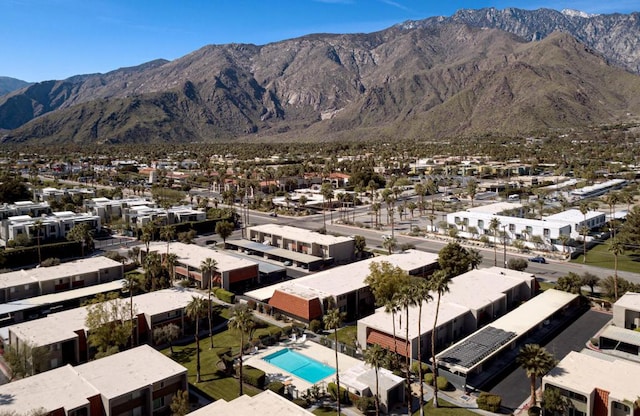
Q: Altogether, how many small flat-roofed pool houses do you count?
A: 1